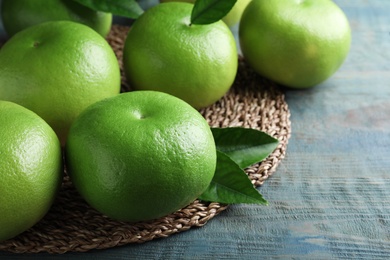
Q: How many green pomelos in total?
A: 7